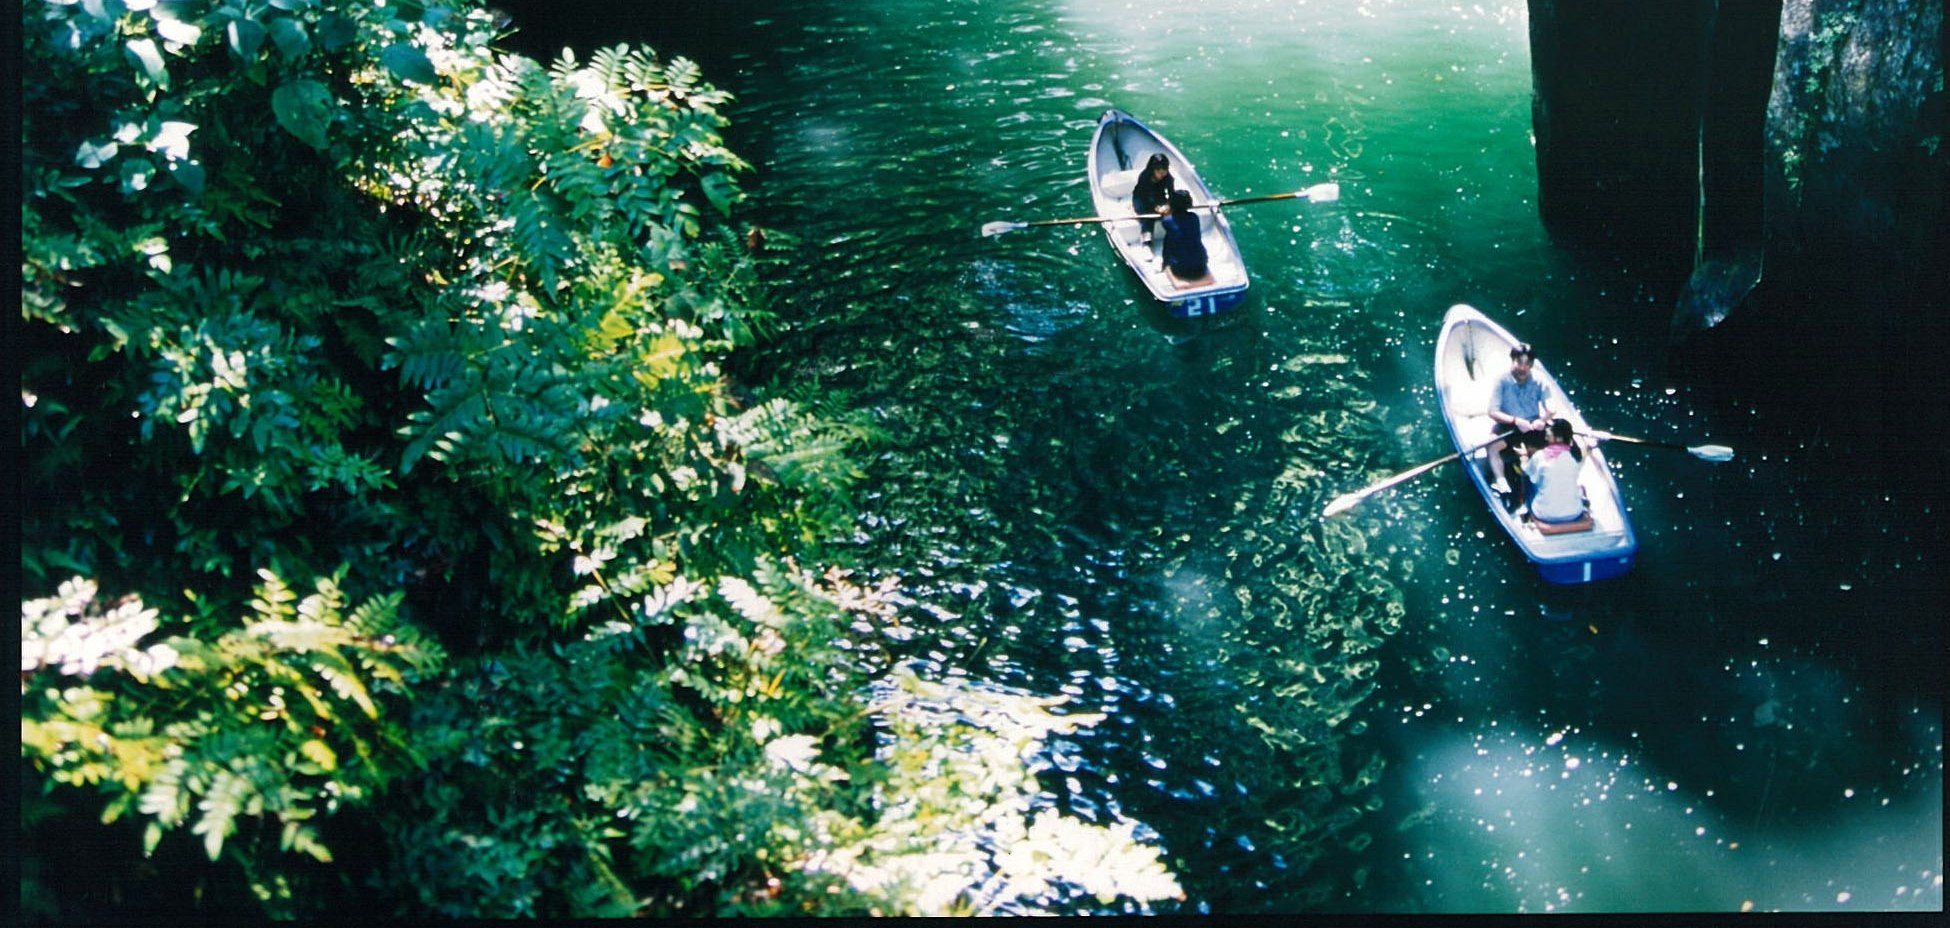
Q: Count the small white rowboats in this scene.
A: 2